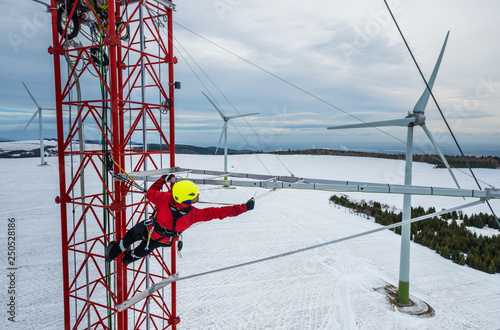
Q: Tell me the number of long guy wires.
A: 4